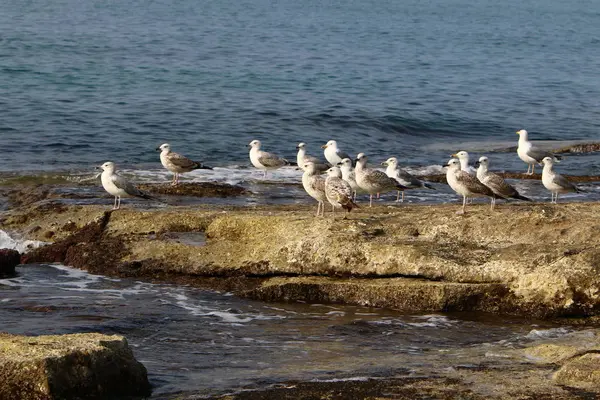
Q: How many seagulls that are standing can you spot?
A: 15